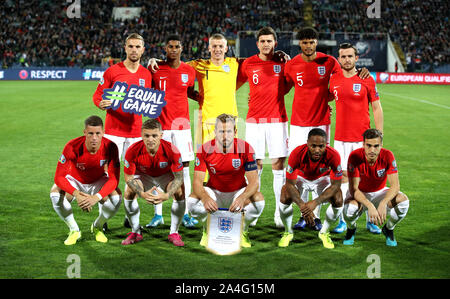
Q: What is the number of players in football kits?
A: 11